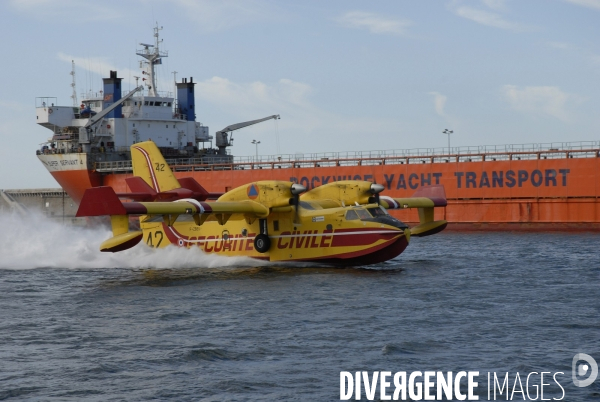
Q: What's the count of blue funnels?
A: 2